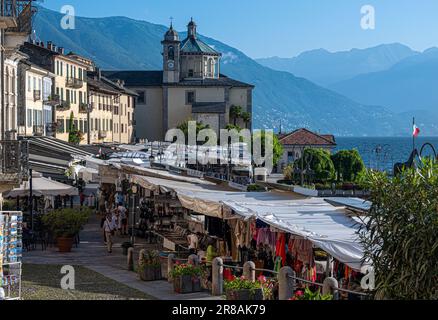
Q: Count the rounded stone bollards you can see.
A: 8